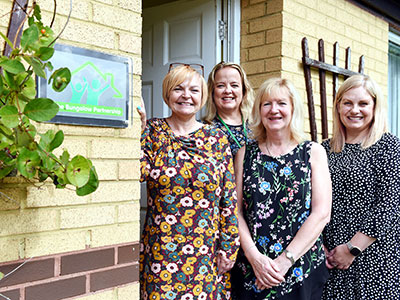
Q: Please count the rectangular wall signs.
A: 1